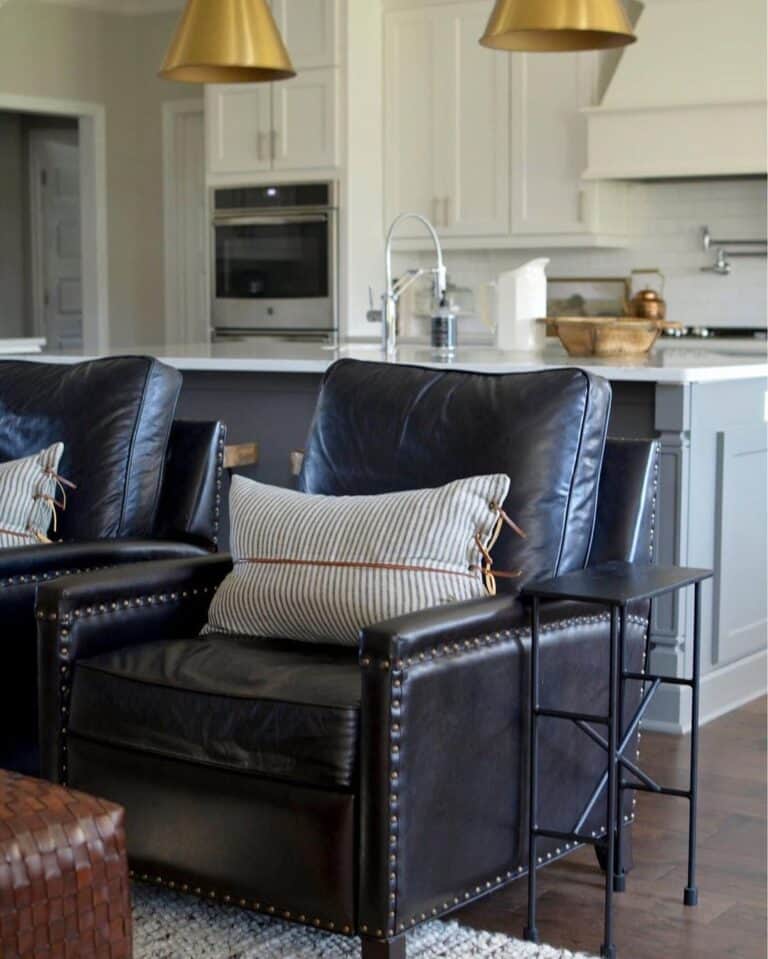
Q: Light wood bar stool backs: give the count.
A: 2